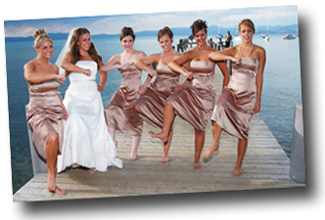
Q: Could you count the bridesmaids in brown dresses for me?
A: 5